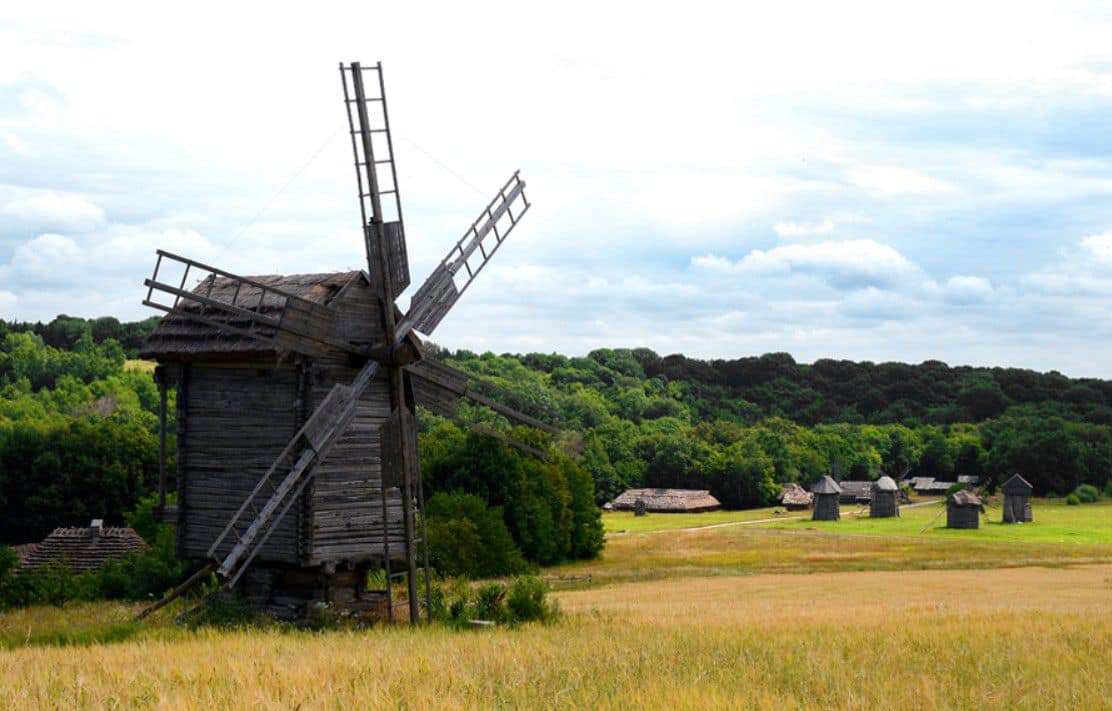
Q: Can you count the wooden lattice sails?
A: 6